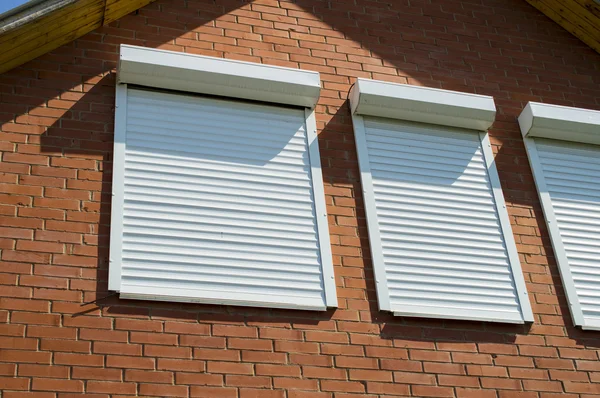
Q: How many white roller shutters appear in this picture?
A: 3